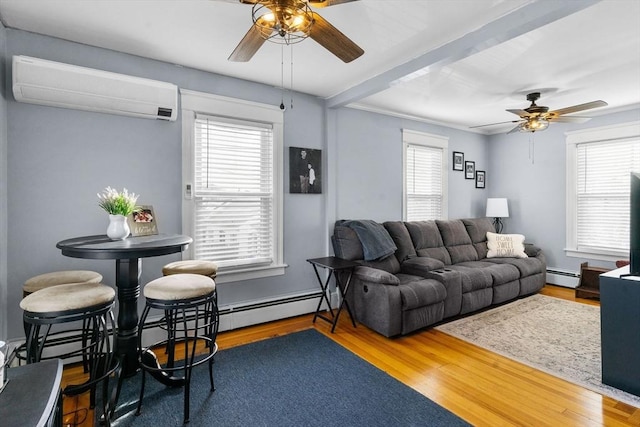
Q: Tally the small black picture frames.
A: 3